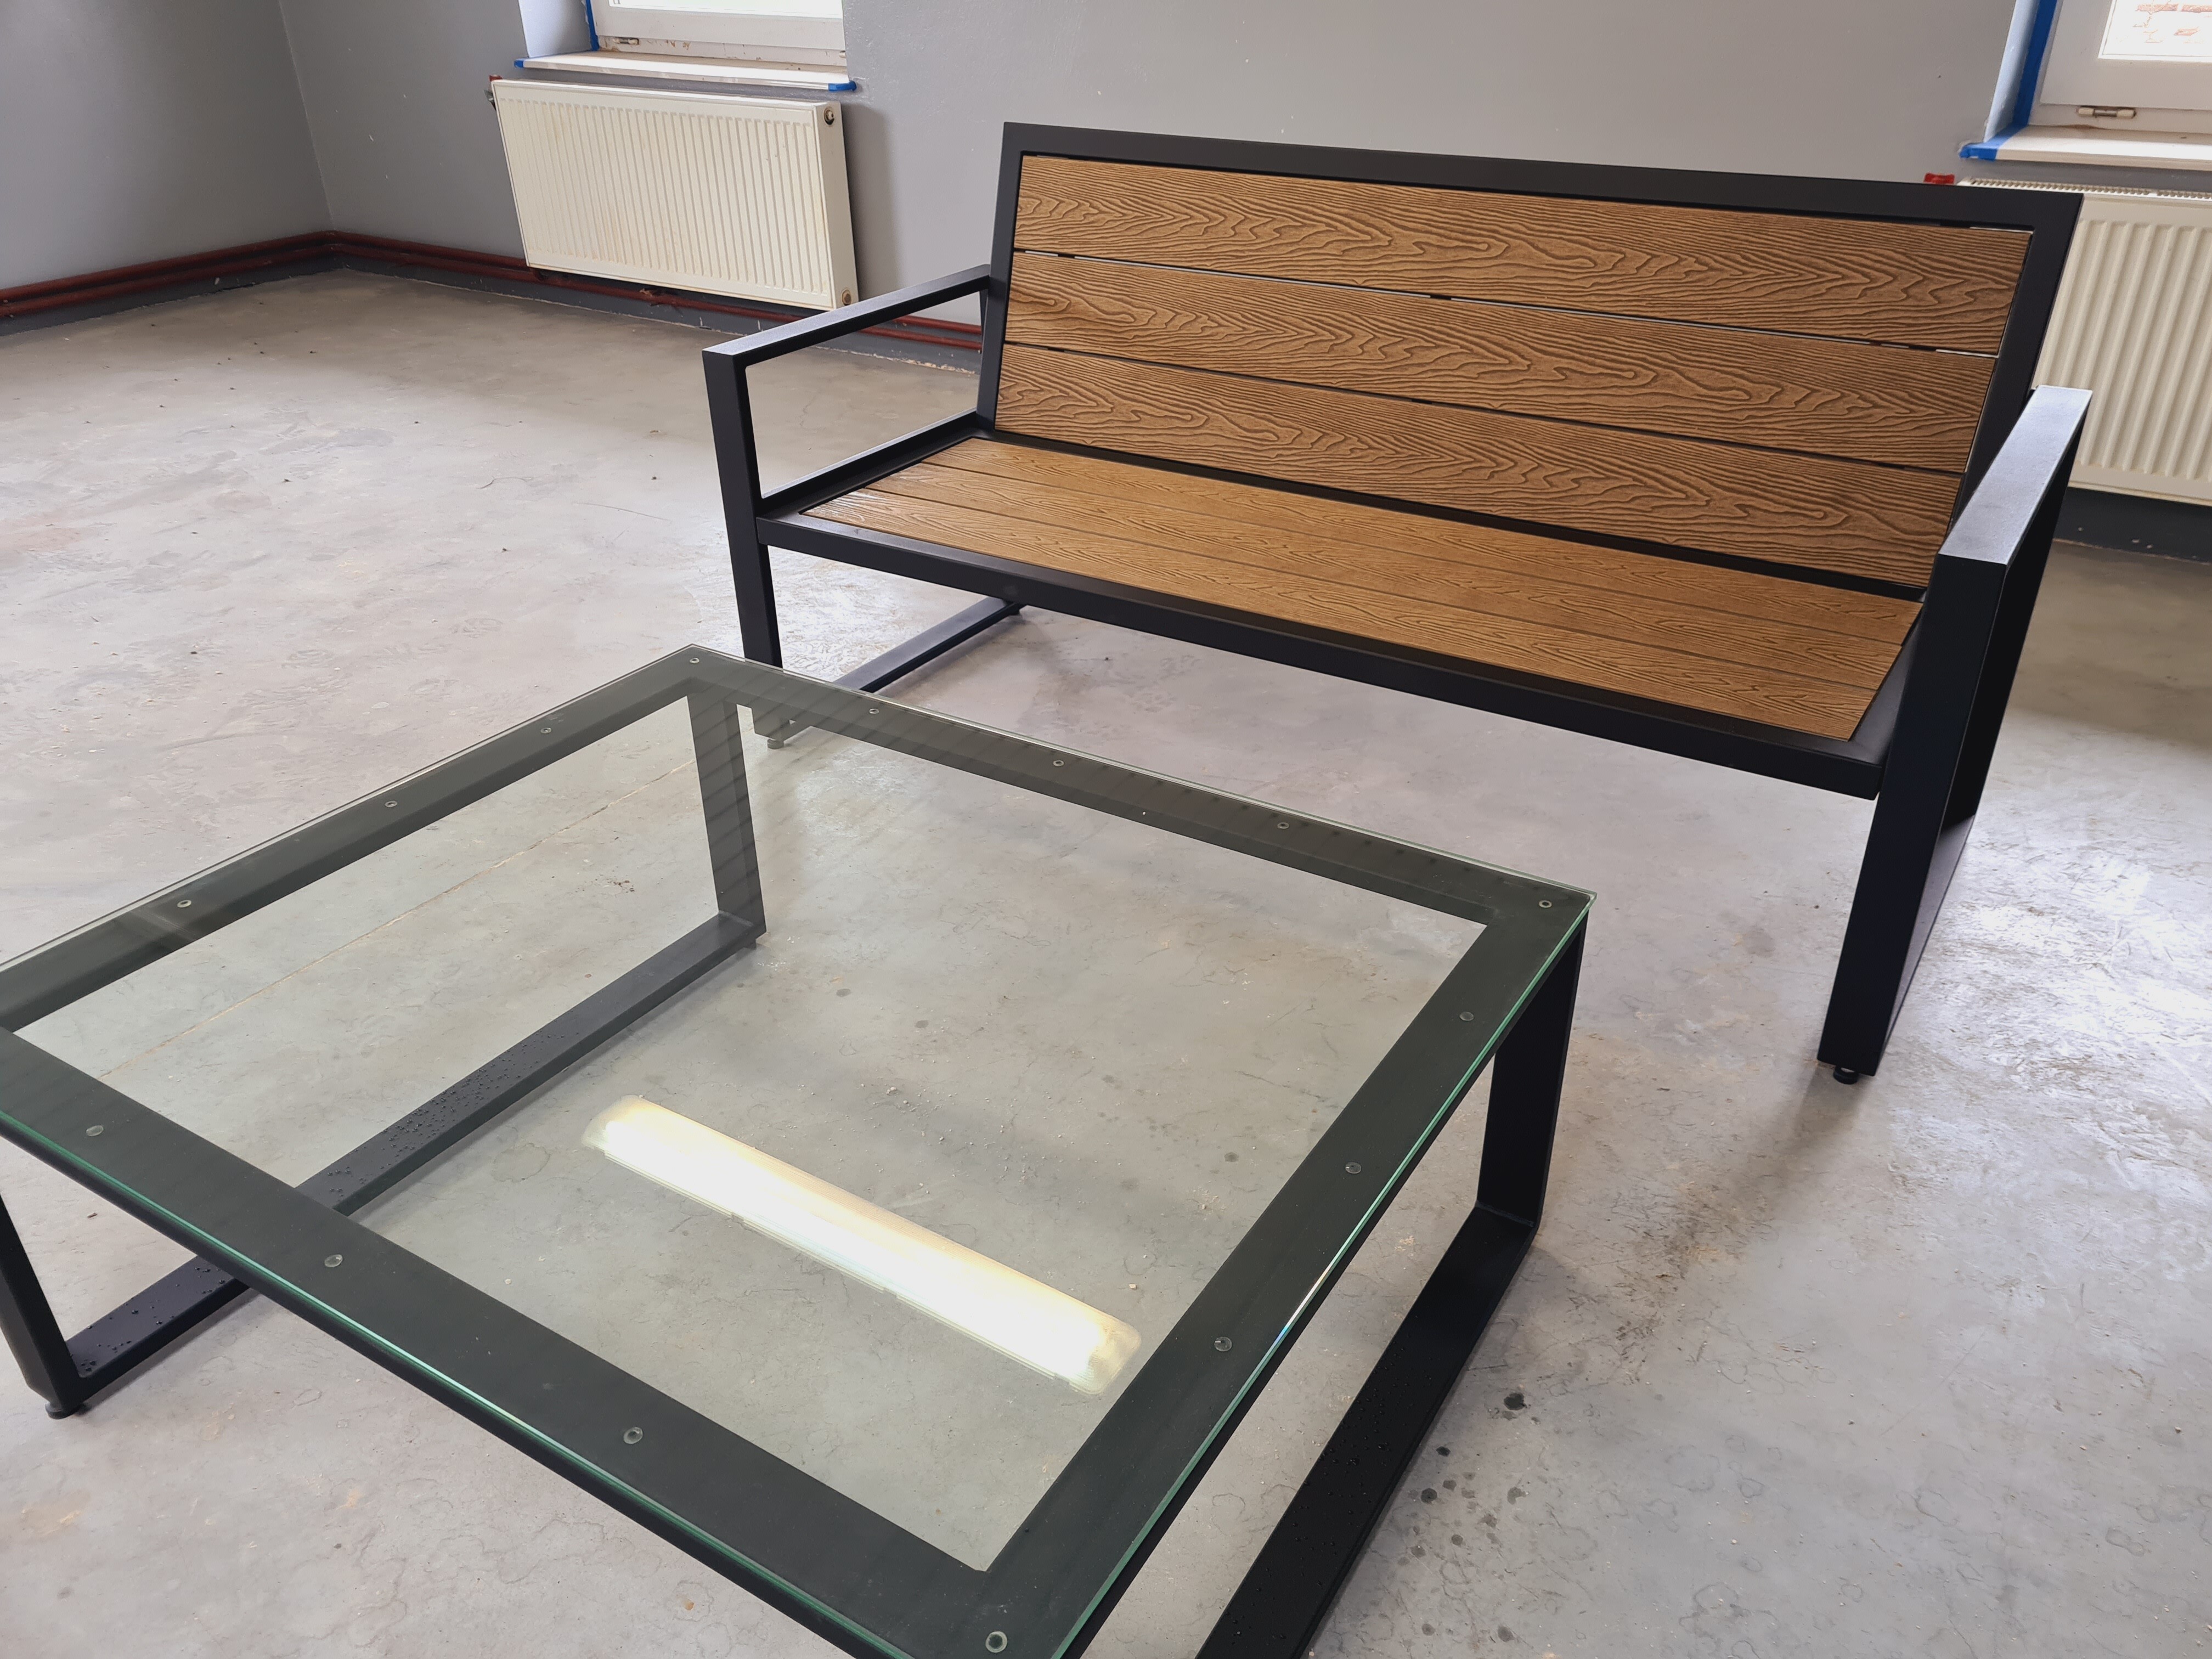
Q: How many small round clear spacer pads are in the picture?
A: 15